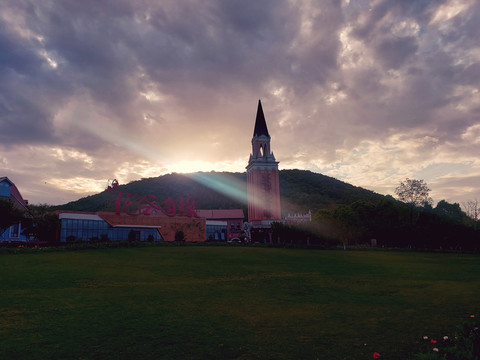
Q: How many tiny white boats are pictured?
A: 0